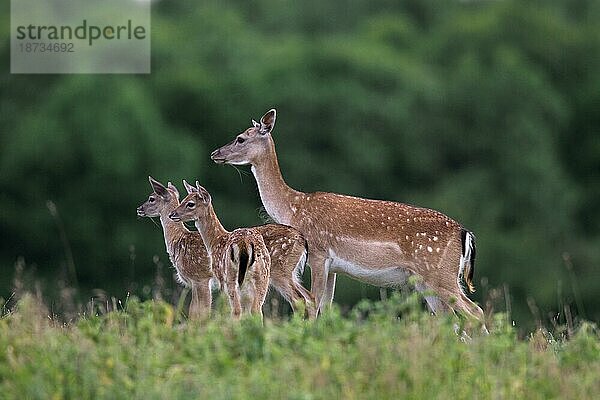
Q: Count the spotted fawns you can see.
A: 2